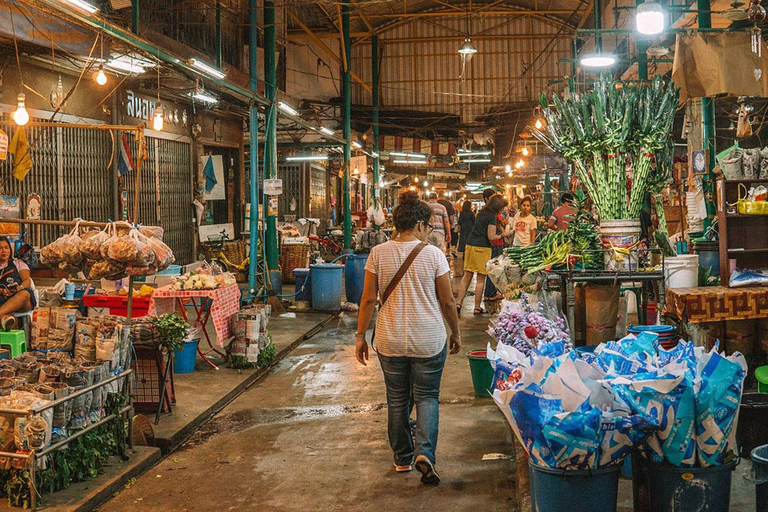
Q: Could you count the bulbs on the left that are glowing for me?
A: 3